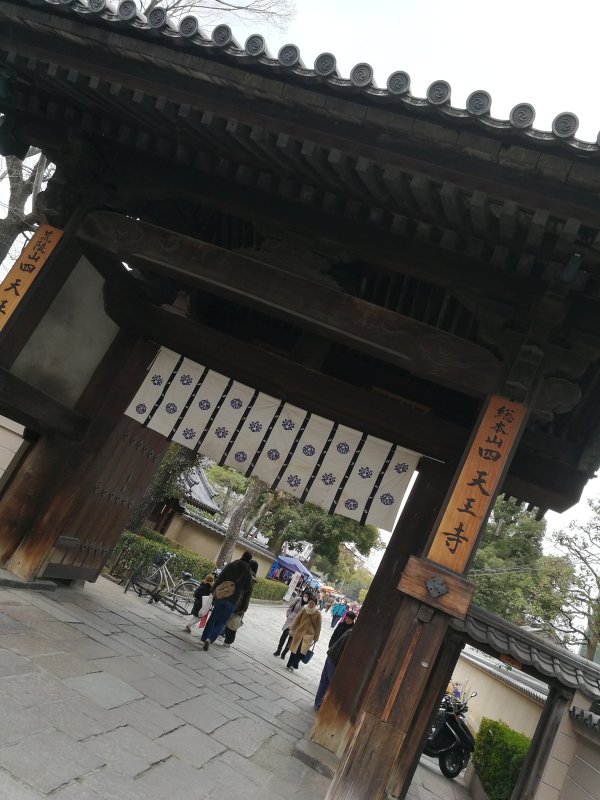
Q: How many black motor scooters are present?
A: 1